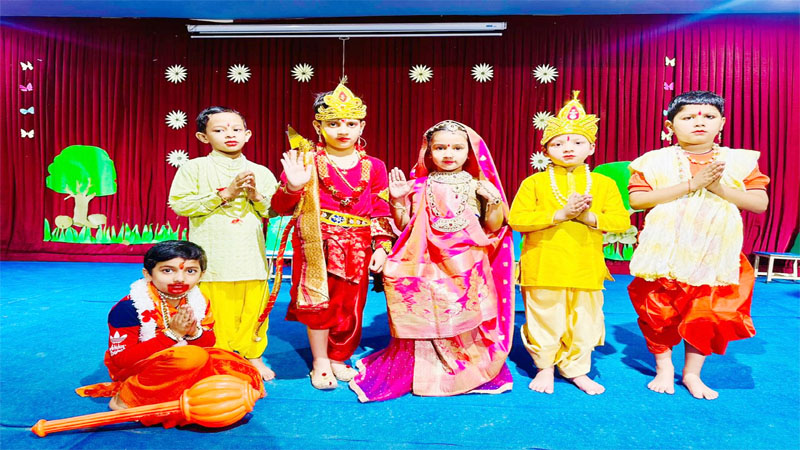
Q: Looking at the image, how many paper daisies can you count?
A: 10